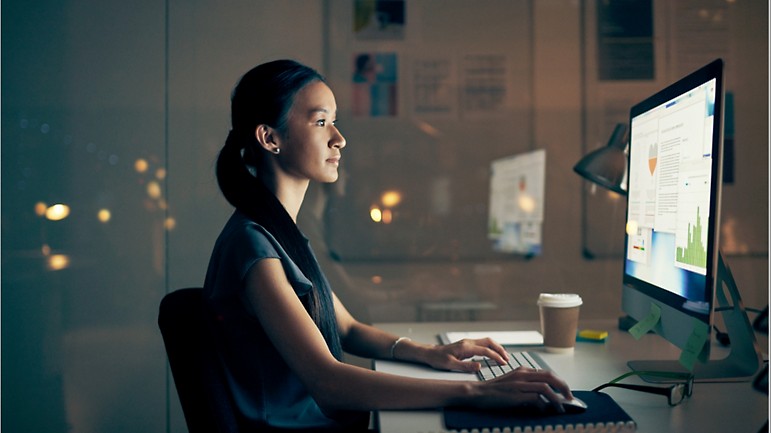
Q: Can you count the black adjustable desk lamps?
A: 1